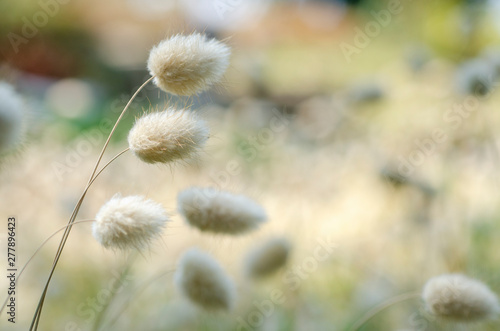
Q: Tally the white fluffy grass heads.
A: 8